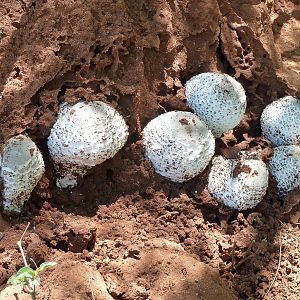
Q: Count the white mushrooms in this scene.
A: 7